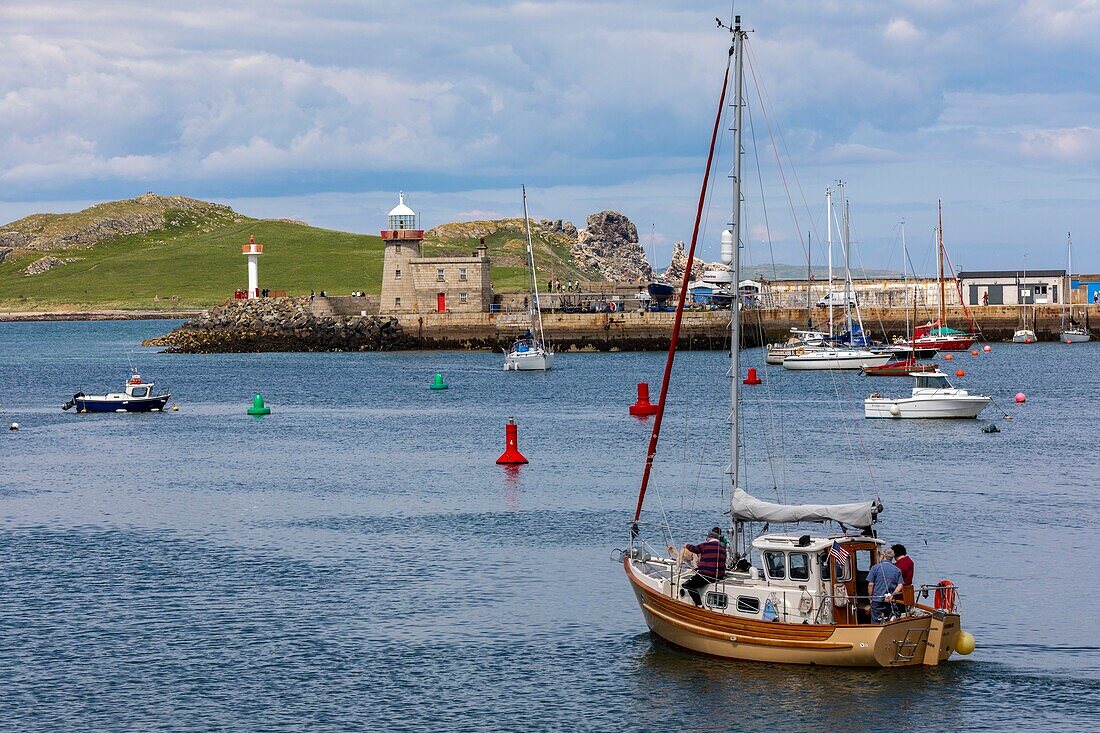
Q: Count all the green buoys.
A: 2